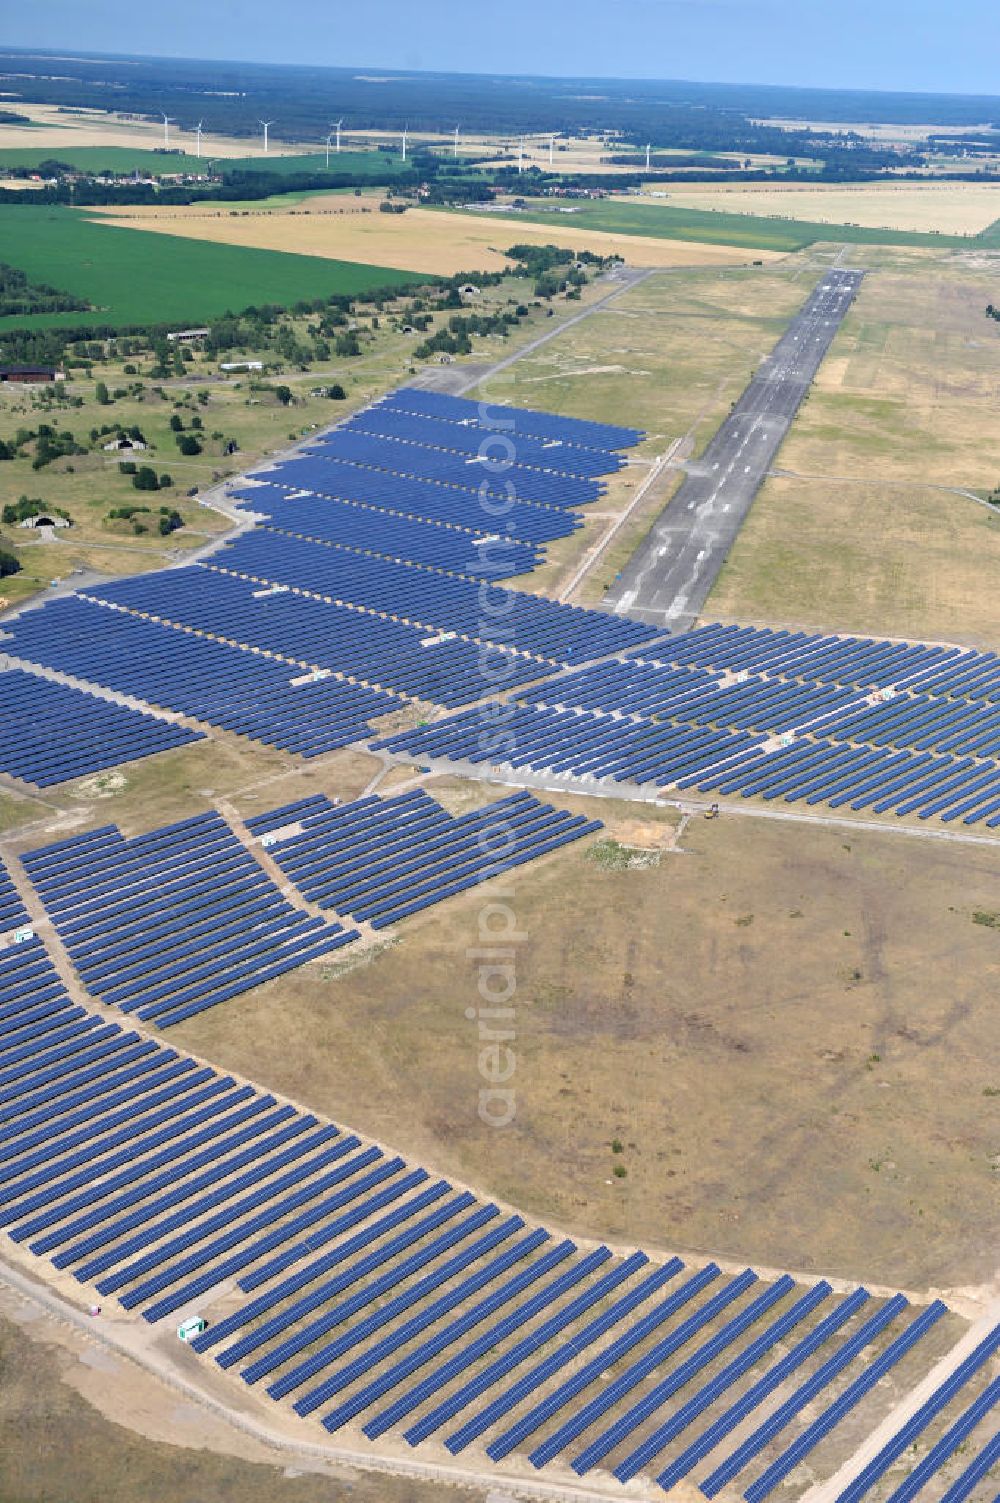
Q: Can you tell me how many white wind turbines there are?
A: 10